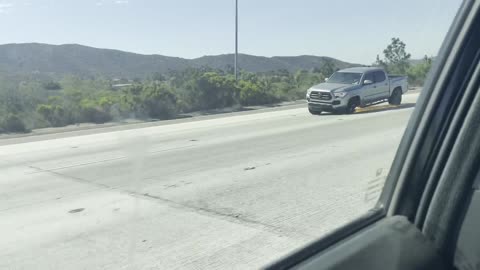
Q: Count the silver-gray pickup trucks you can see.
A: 1